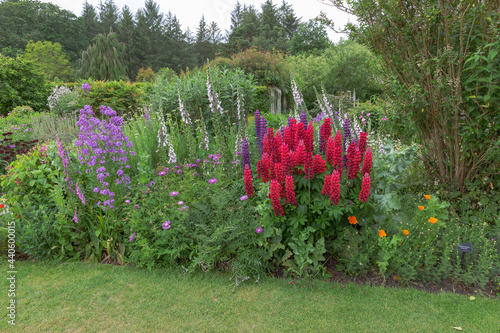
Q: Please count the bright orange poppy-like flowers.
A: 6